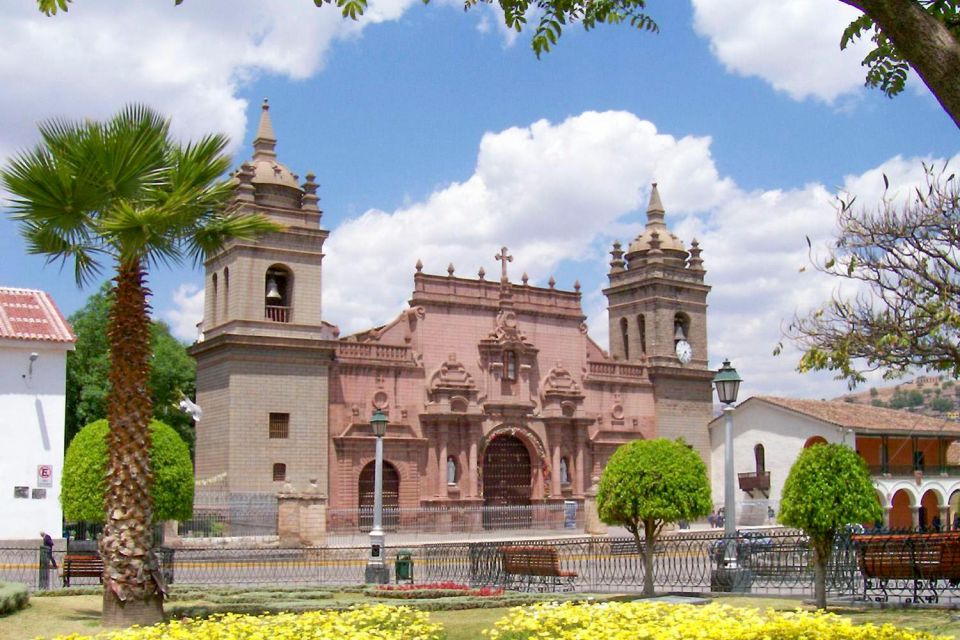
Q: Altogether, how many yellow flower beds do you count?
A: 2